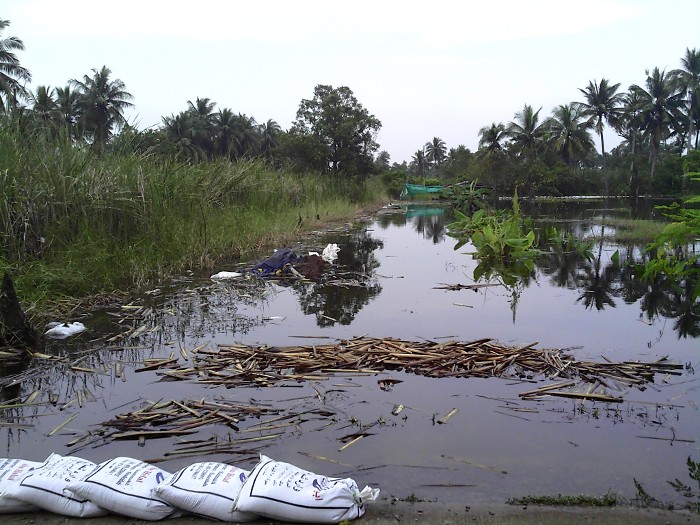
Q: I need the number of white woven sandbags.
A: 5